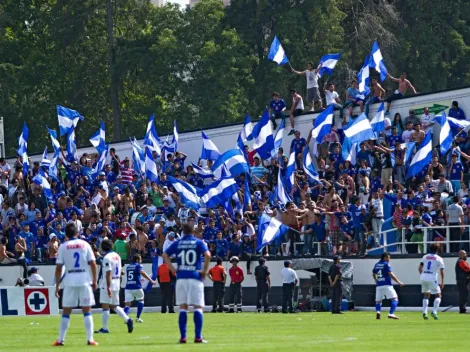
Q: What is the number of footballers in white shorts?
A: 6